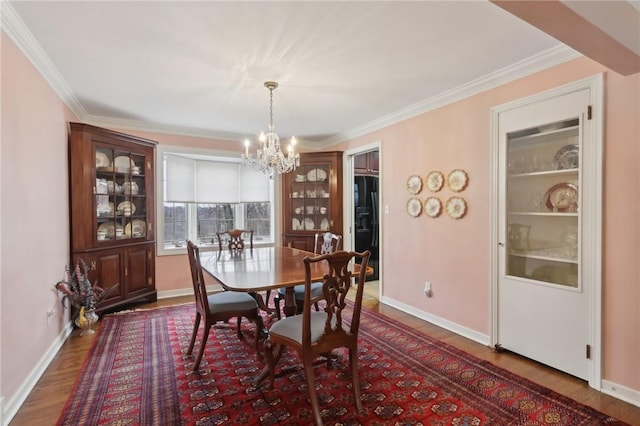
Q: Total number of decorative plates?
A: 6